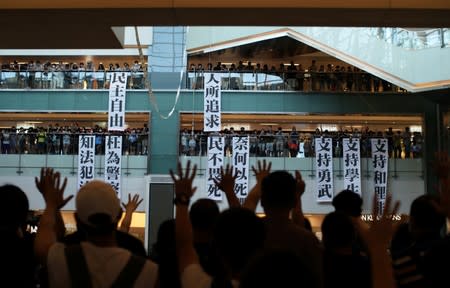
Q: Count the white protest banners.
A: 9